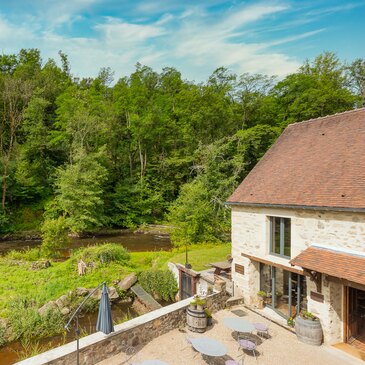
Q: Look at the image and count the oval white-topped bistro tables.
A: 3